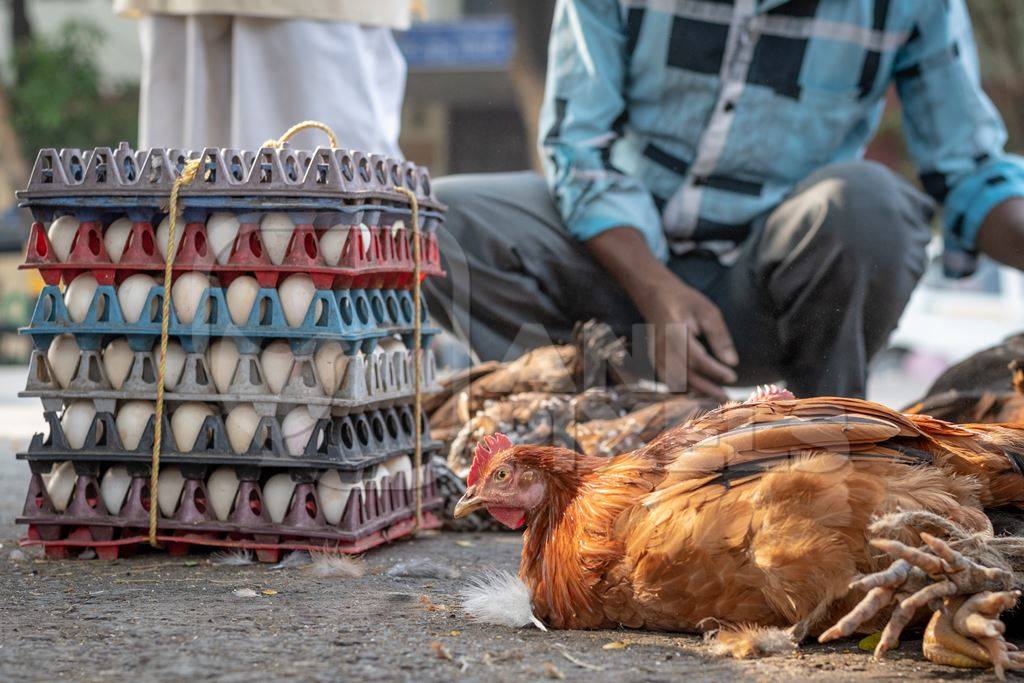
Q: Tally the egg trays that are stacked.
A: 8